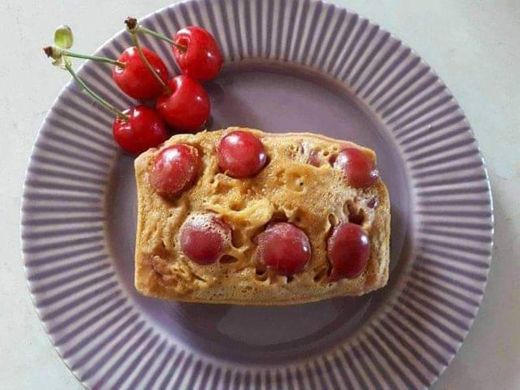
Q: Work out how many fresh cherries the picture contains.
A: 4